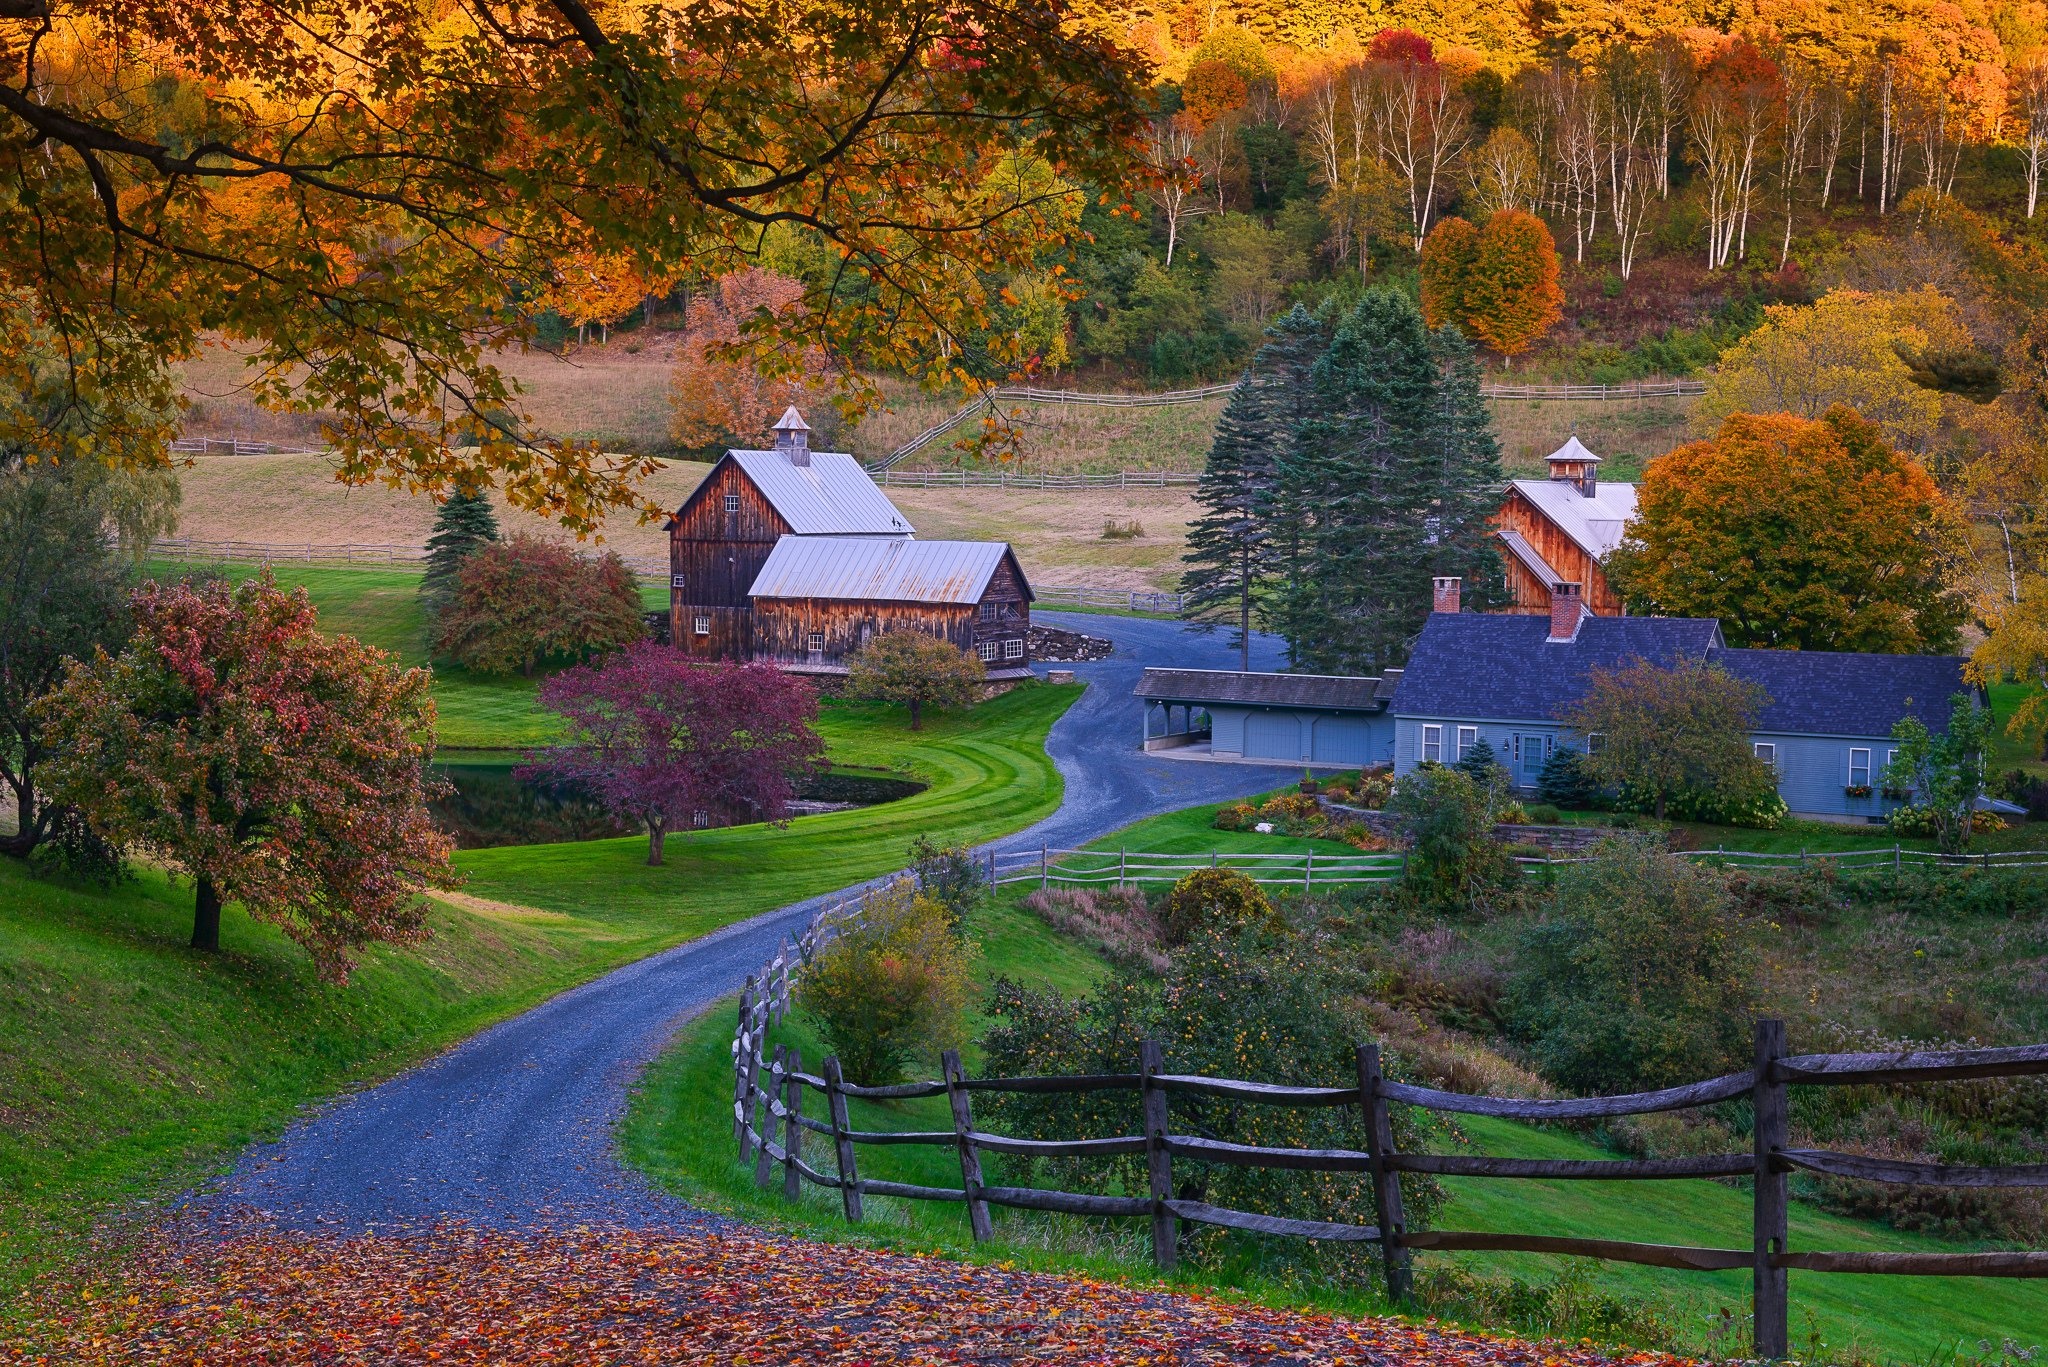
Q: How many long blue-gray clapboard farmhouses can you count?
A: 1